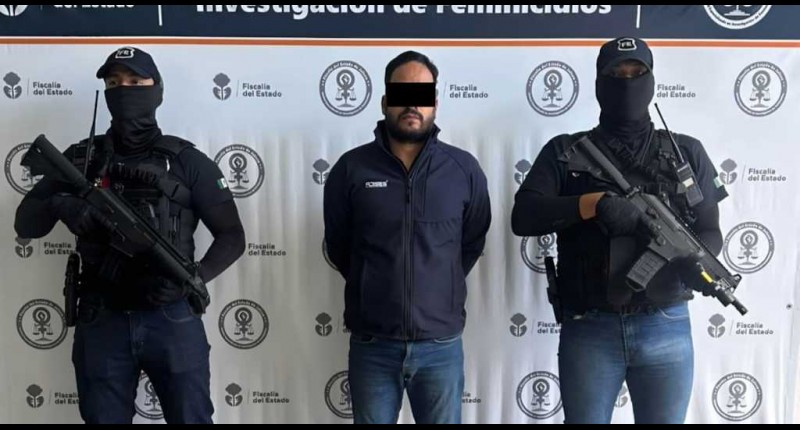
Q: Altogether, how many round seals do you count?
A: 15